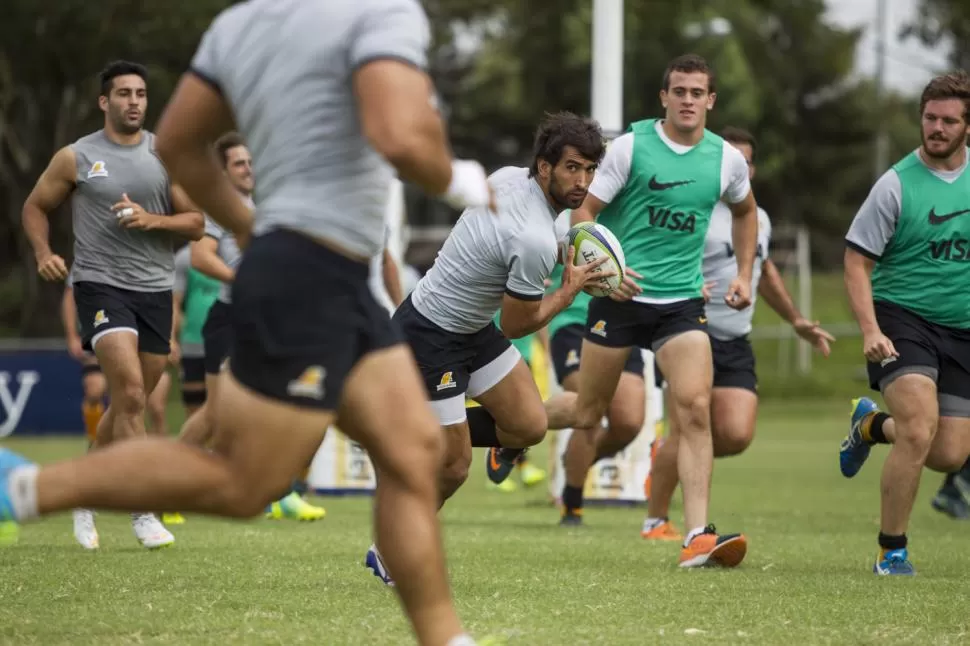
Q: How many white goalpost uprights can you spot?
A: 1